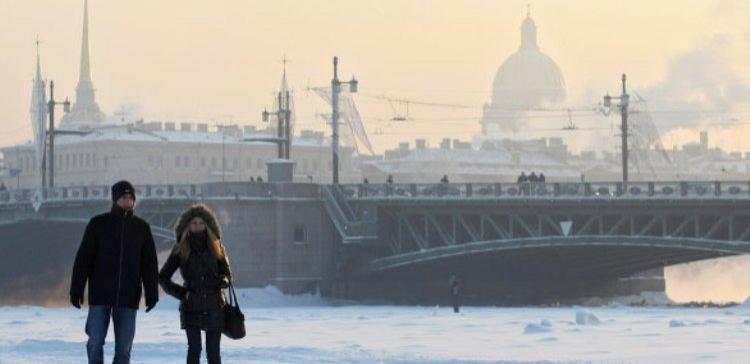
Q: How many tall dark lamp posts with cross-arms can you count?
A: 4